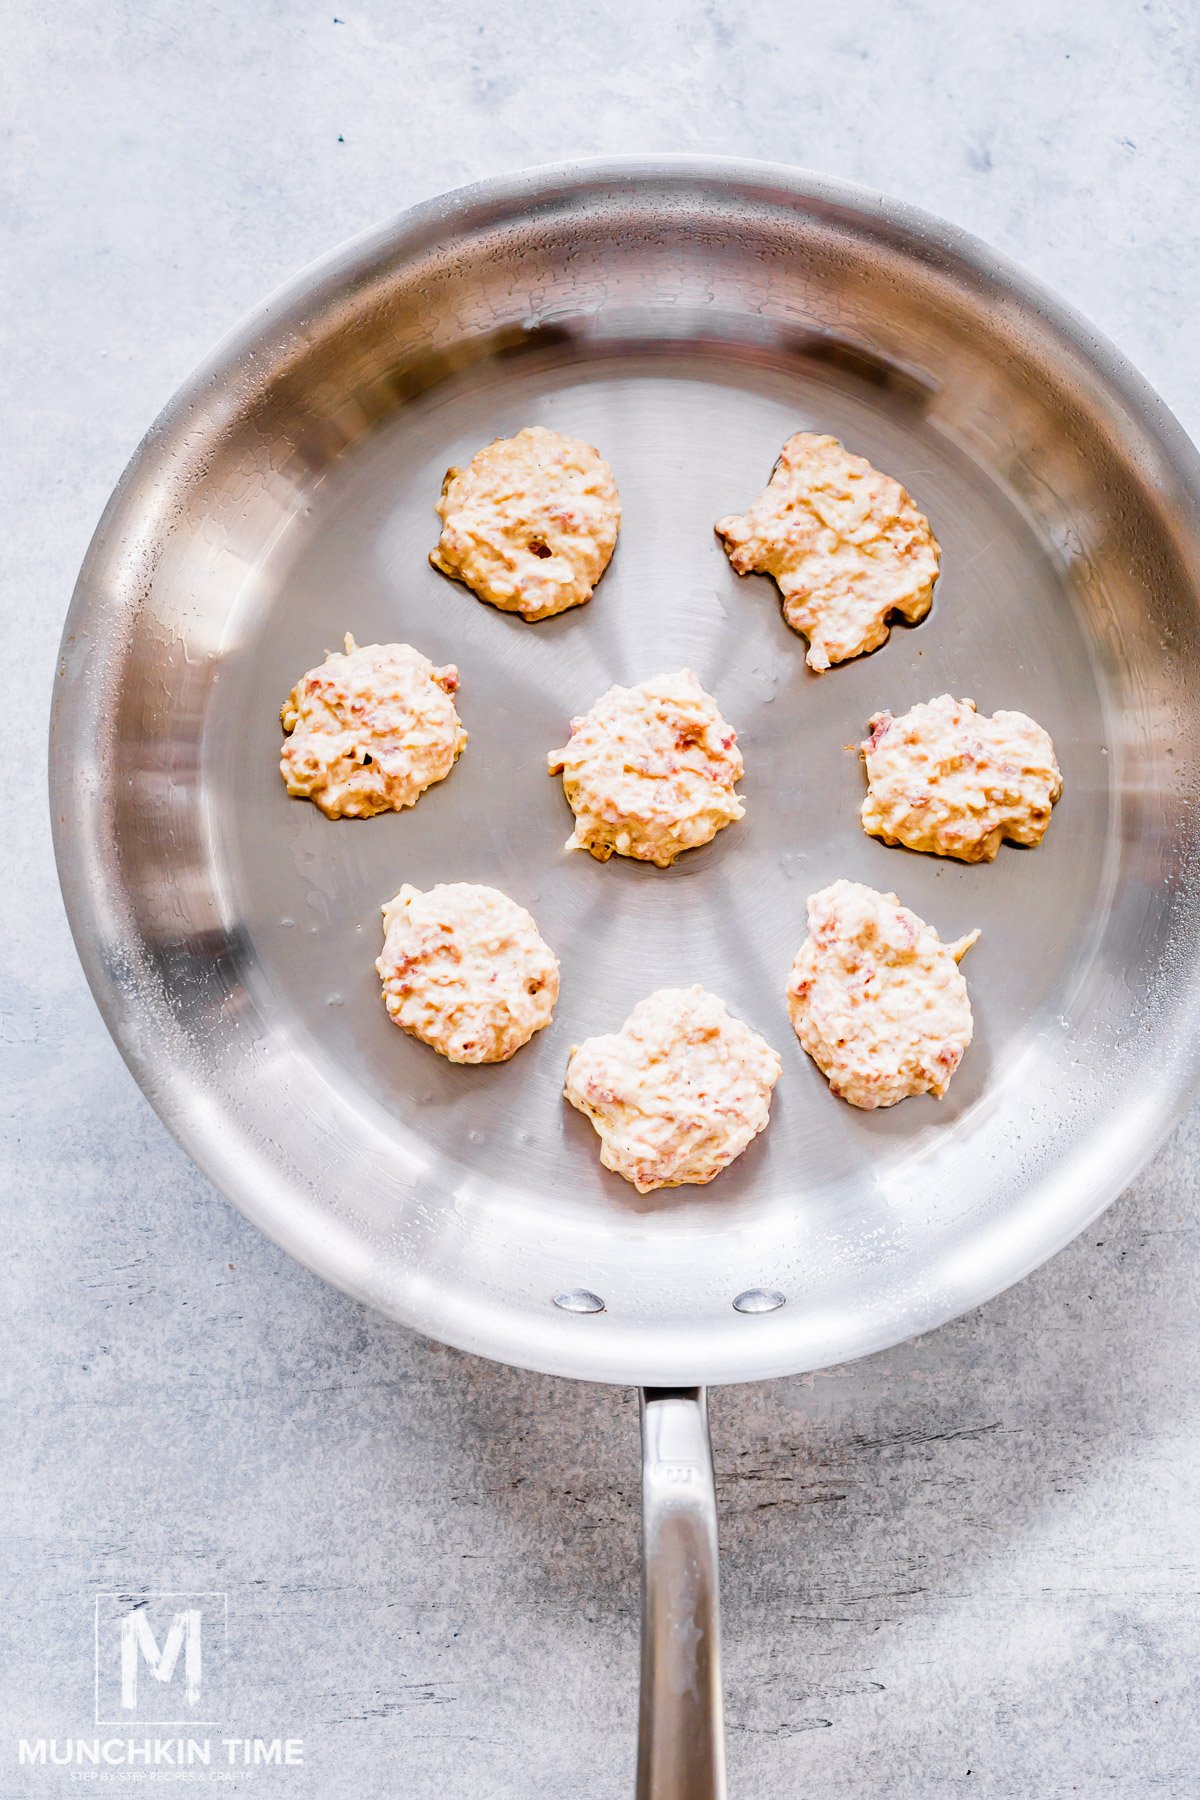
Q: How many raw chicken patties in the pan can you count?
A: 8